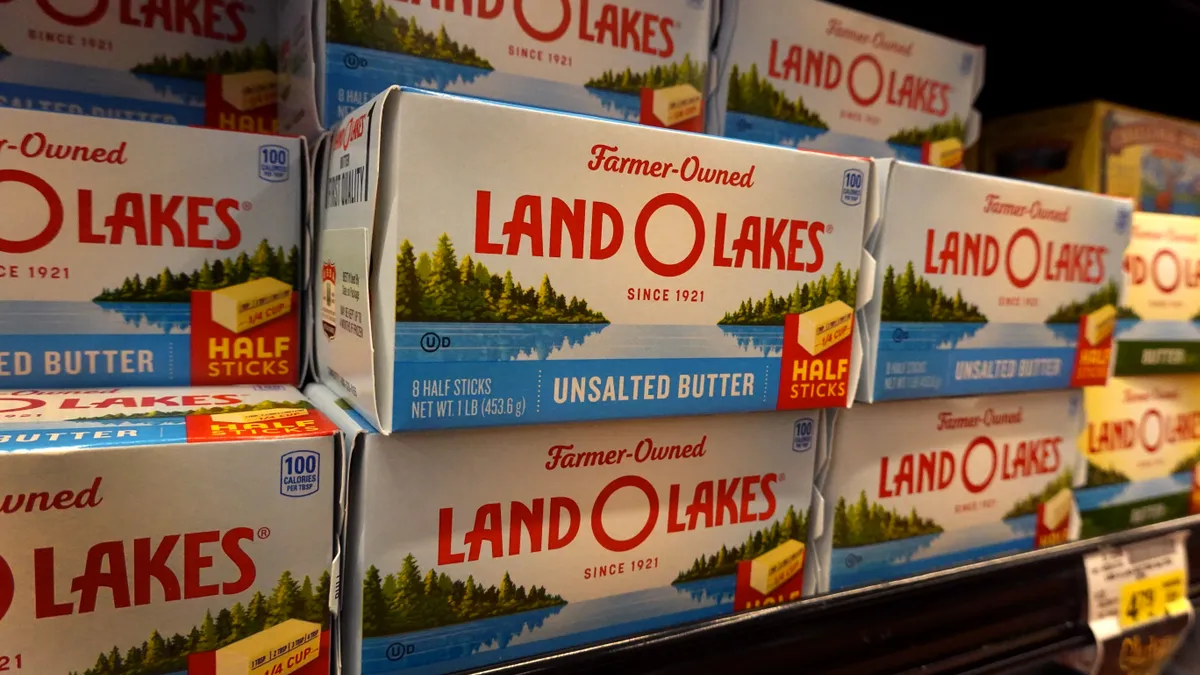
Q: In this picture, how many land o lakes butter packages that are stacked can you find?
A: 11